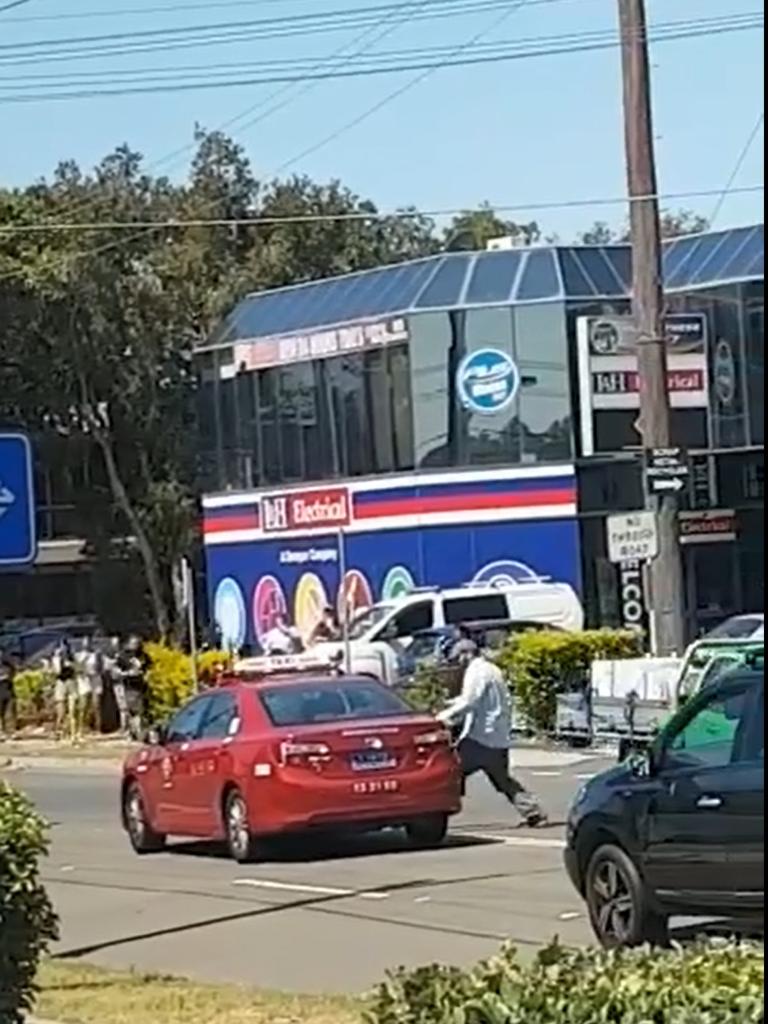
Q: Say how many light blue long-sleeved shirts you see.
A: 1